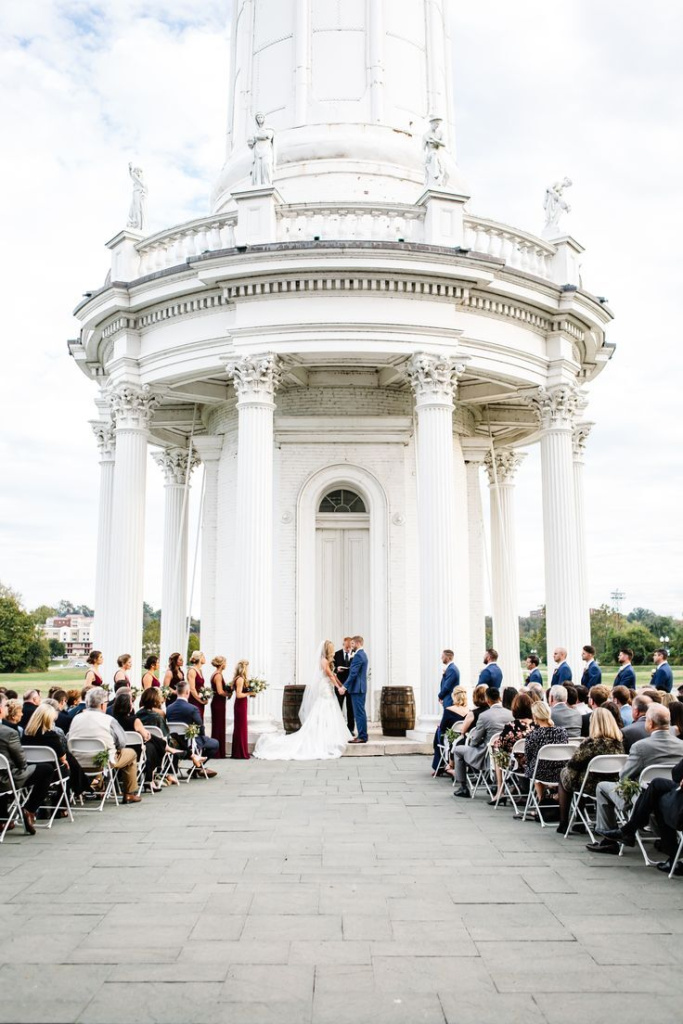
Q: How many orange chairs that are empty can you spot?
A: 0